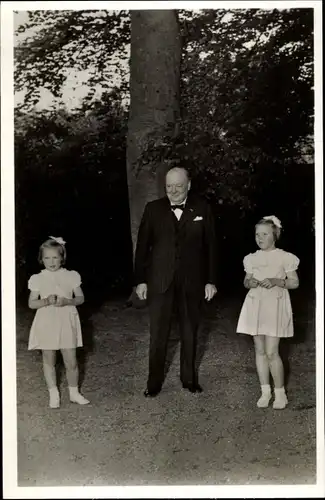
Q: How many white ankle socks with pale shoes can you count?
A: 4